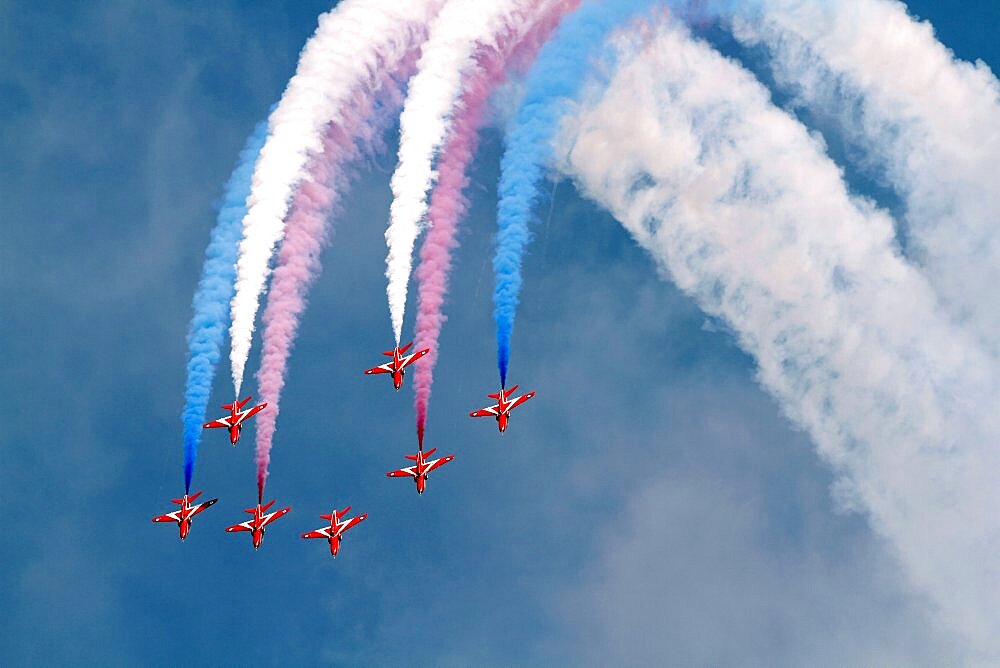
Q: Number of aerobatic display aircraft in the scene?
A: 7